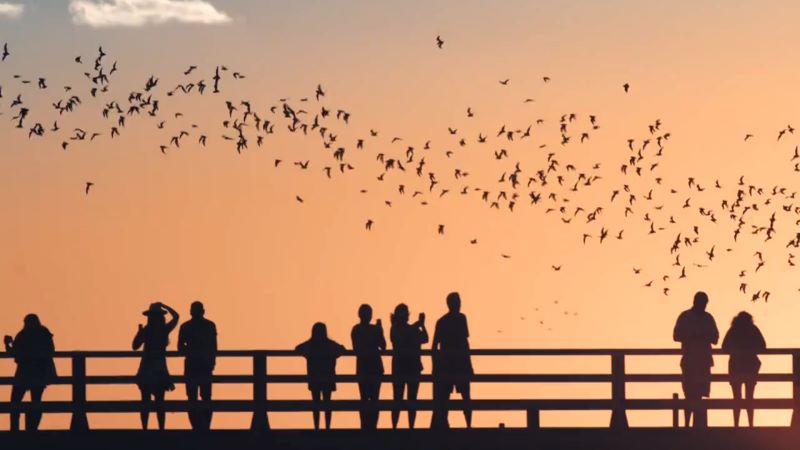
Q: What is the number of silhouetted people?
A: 9